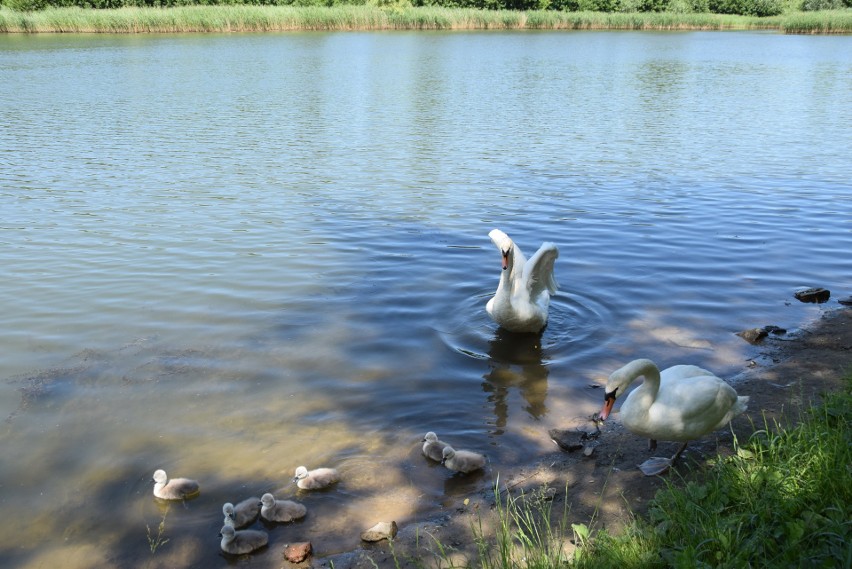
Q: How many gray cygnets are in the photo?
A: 7